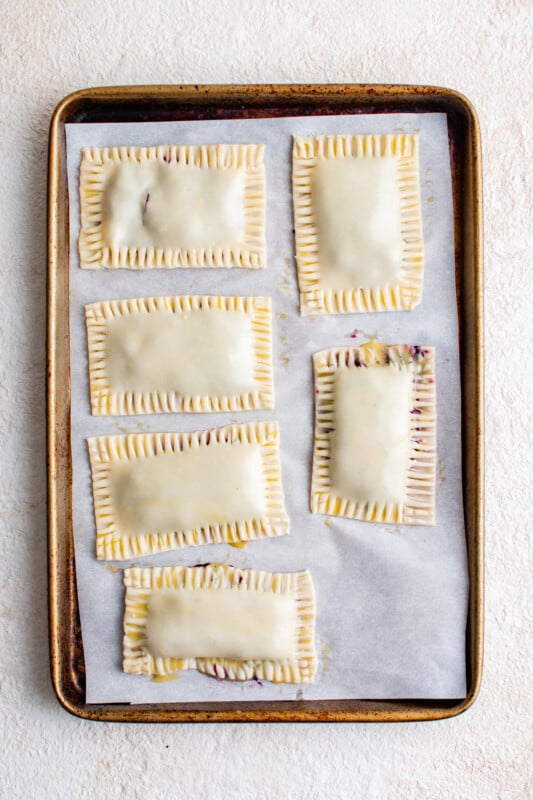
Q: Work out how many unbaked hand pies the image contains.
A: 6